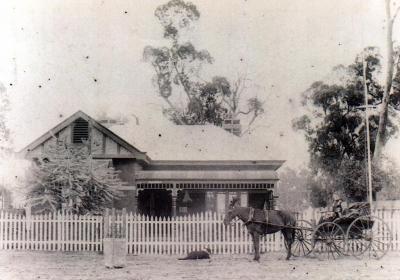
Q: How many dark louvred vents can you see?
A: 1